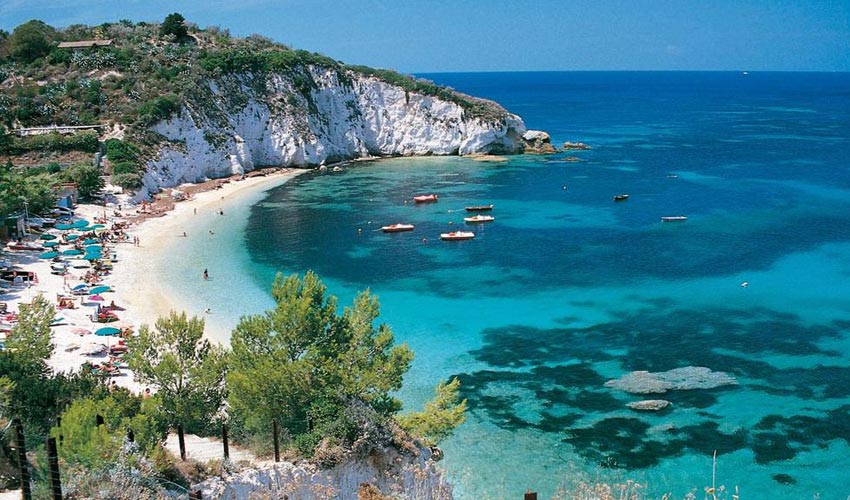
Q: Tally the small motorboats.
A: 7